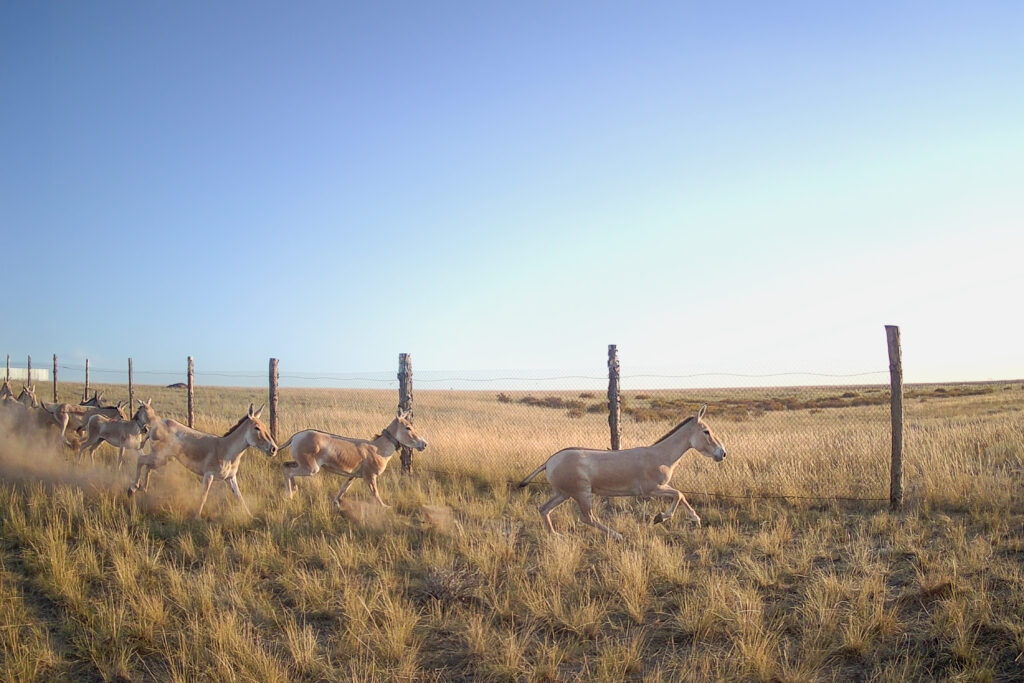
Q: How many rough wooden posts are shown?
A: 10